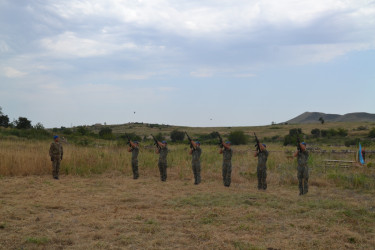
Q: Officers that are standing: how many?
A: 7